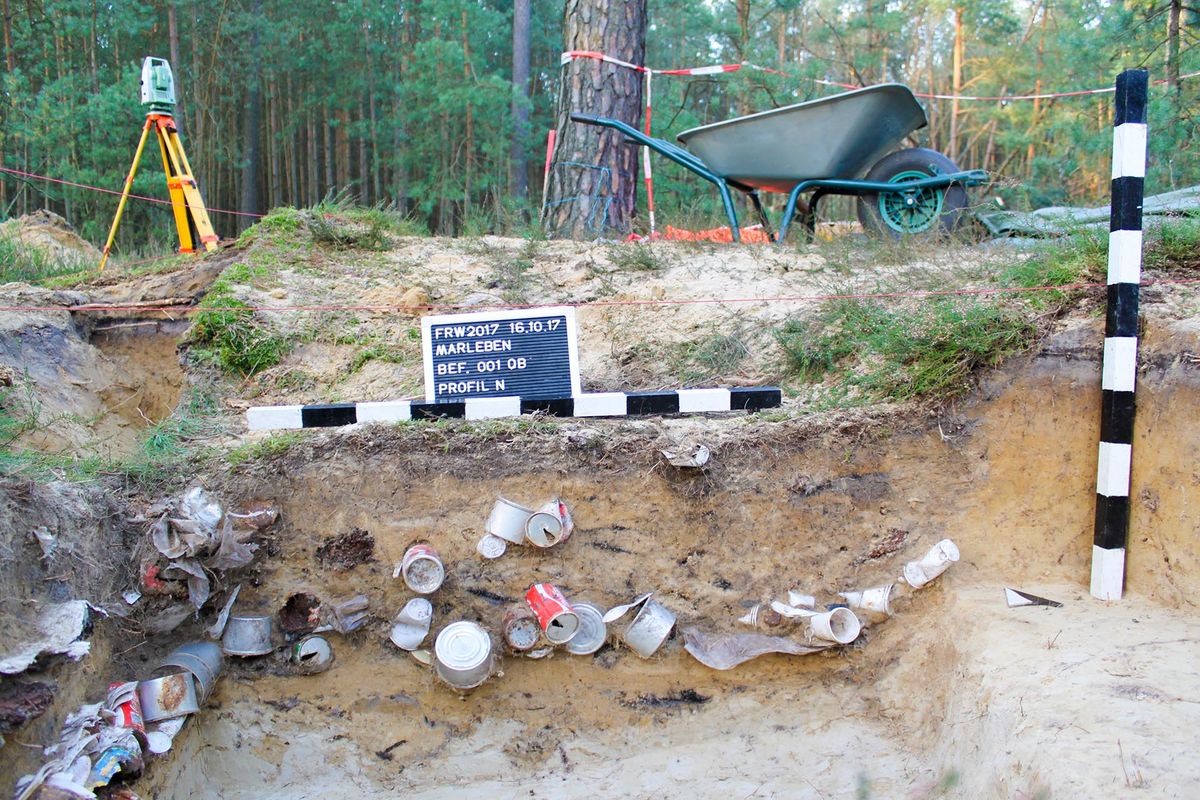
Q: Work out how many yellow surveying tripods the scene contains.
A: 1